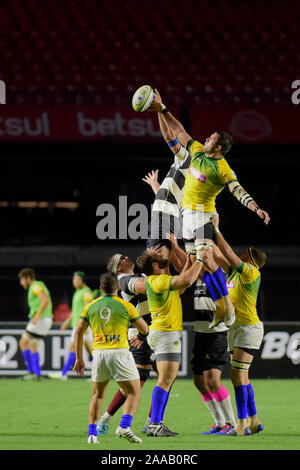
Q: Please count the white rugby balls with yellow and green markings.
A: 1